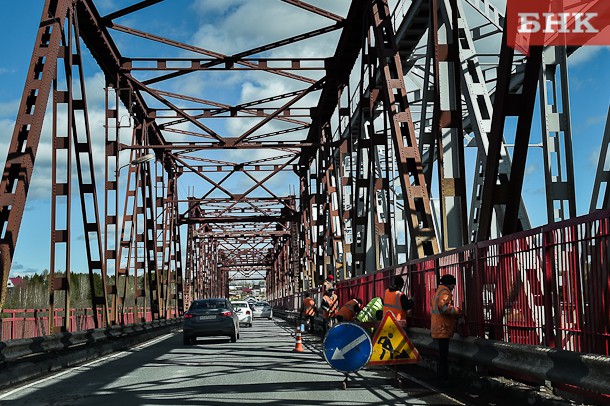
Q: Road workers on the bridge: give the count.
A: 7